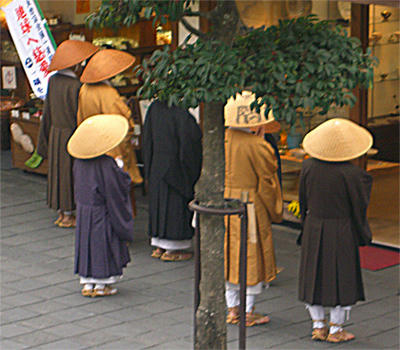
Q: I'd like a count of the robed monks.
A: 6